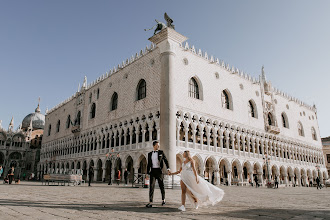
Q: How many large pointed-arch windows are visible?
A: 14